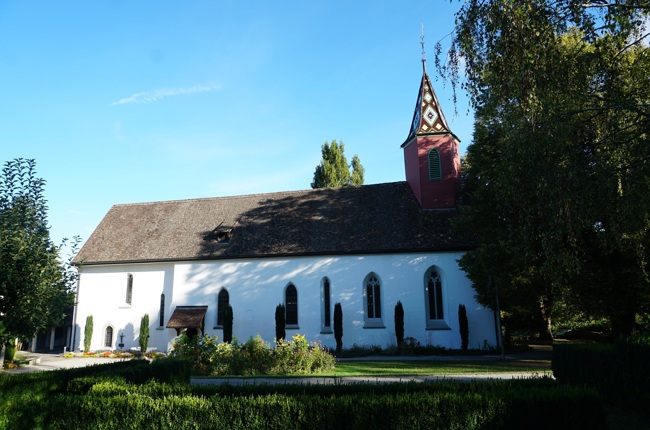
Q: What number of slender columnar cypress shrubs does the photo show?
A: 7